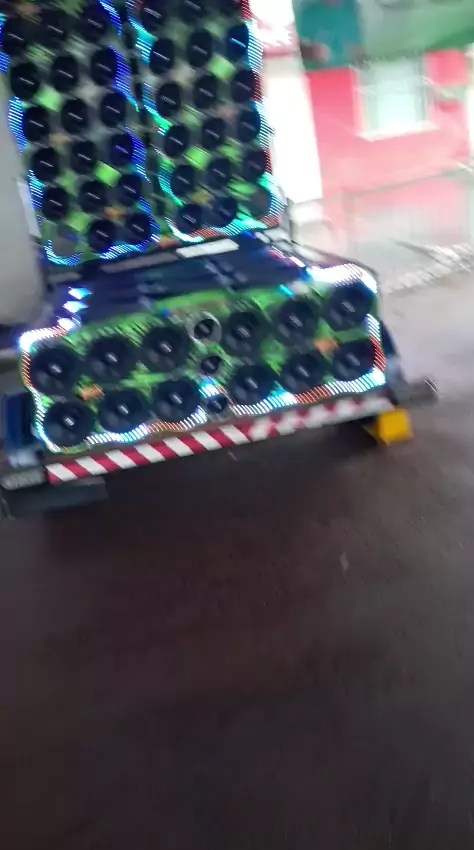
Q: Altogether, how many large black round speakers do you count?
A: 12